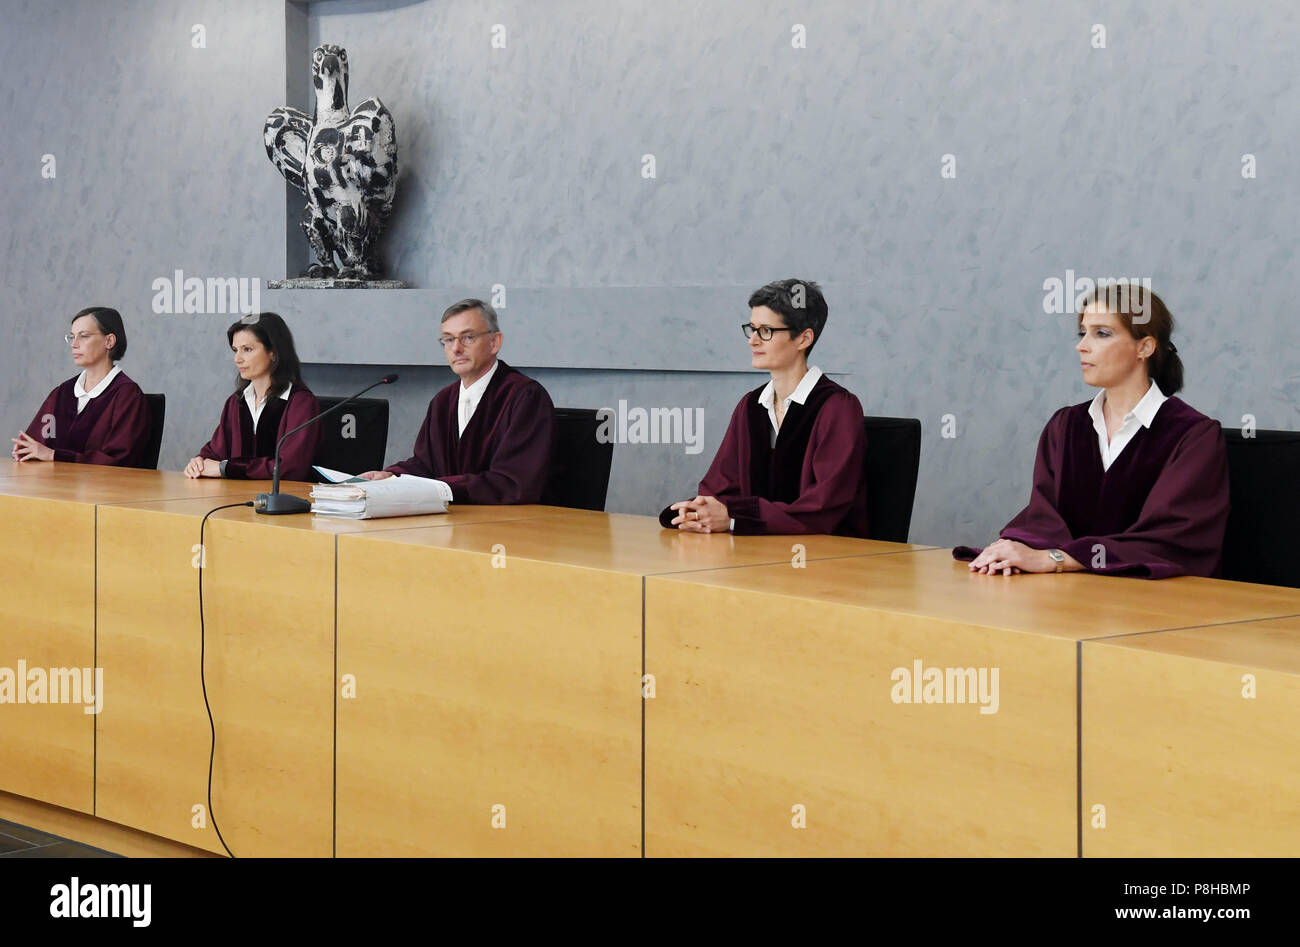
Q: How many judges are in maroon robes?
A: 5